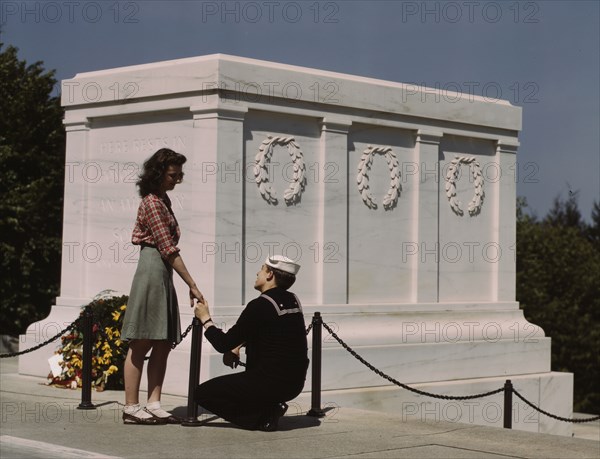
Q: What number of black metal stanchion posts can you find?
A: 4